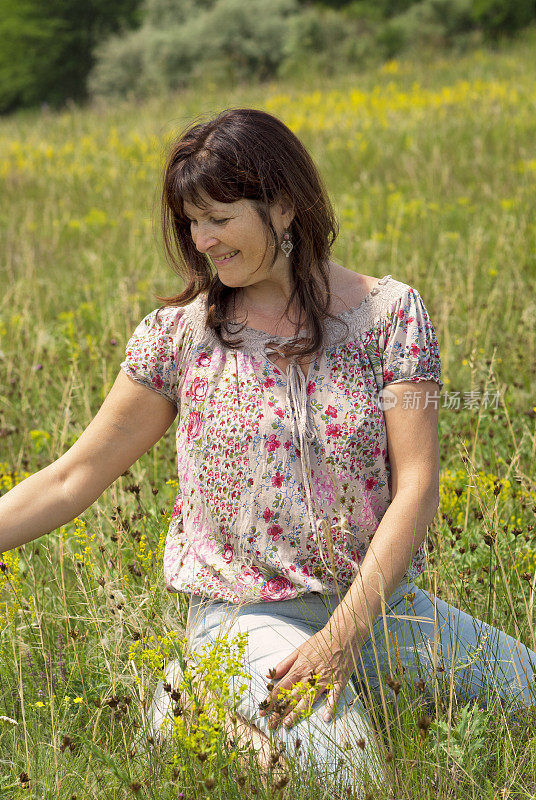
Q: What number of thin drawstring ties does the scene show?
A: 2